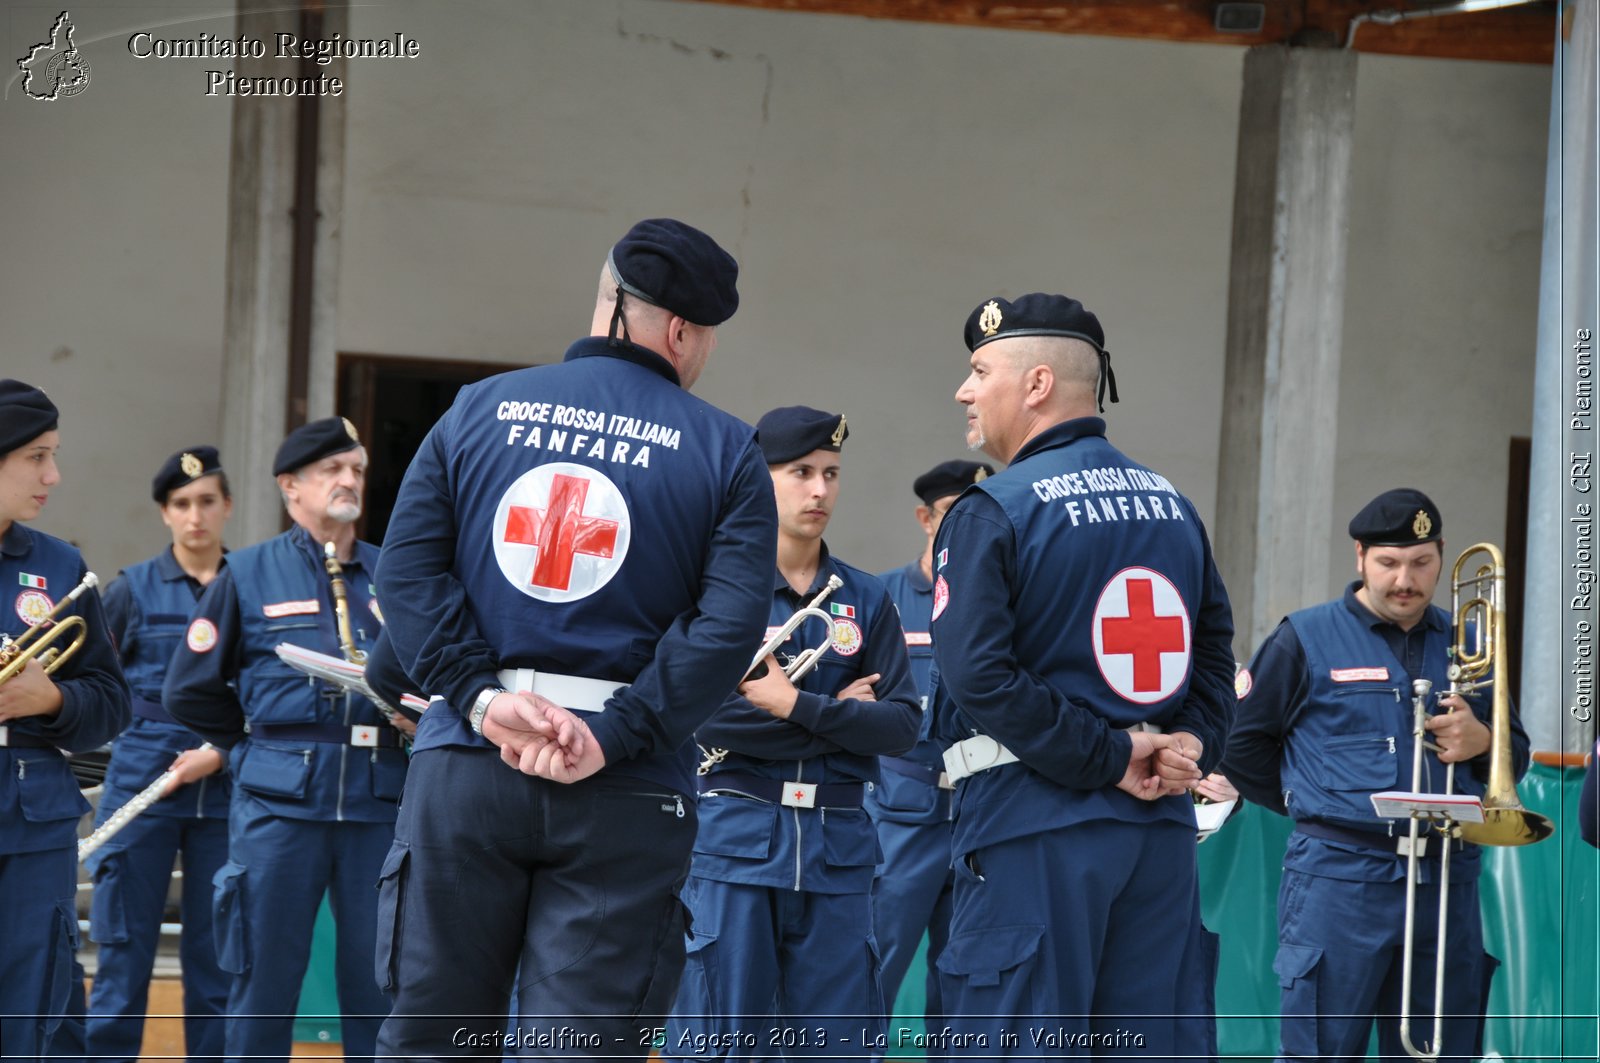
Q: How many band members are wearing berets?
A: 8